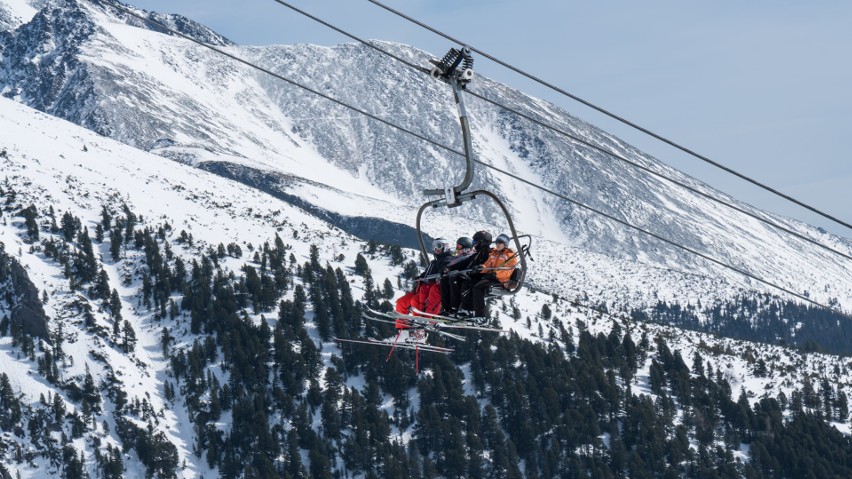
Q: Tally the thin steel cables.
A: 3